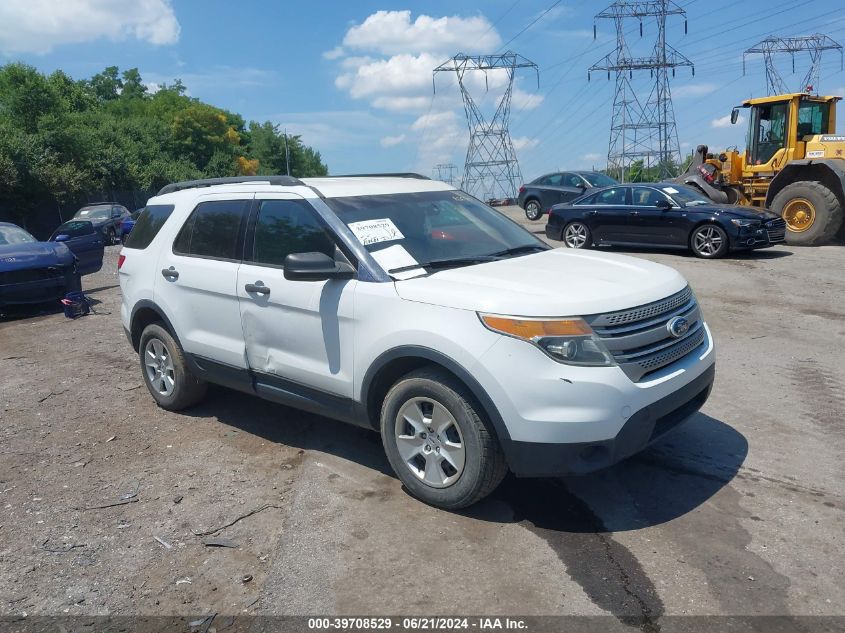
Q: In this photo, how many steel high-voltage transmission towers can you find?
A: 4